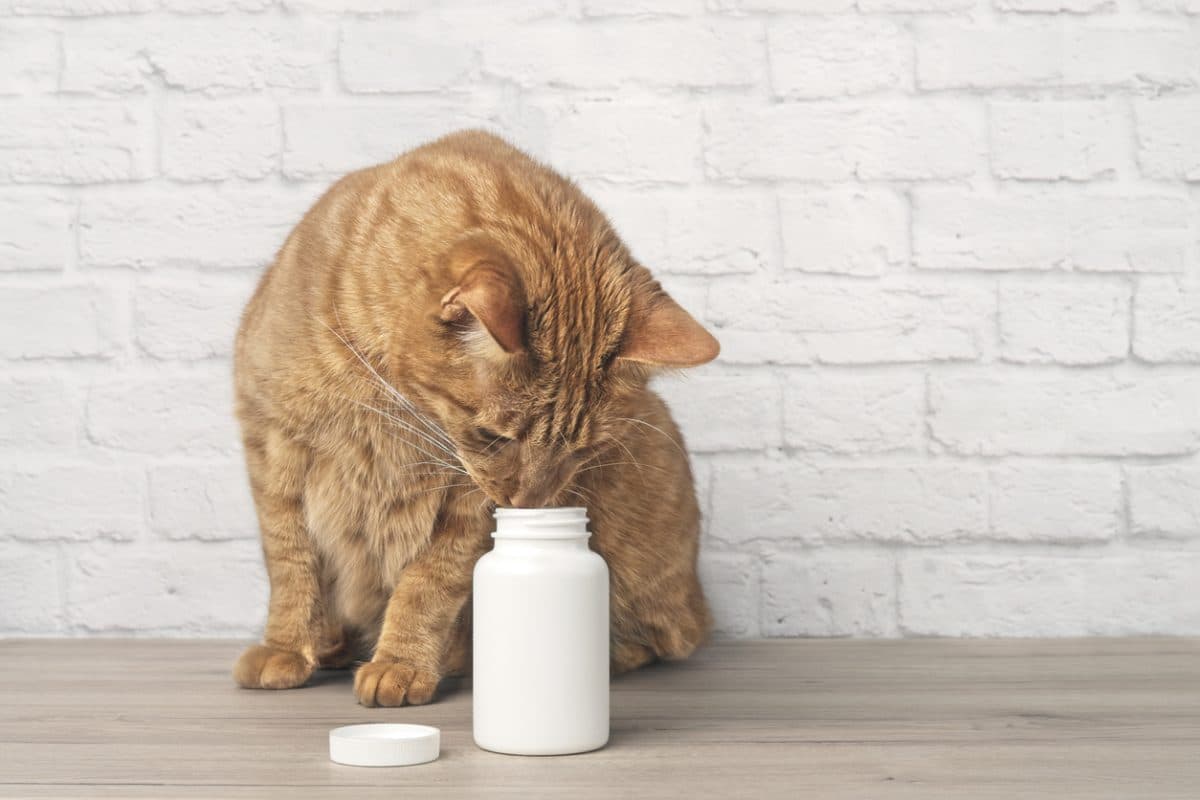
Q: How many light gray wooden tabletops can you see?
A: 1